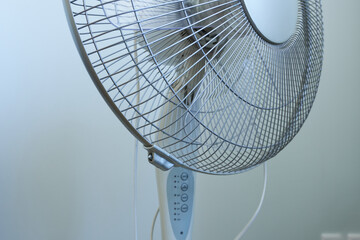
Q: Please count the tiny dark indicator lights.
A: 8